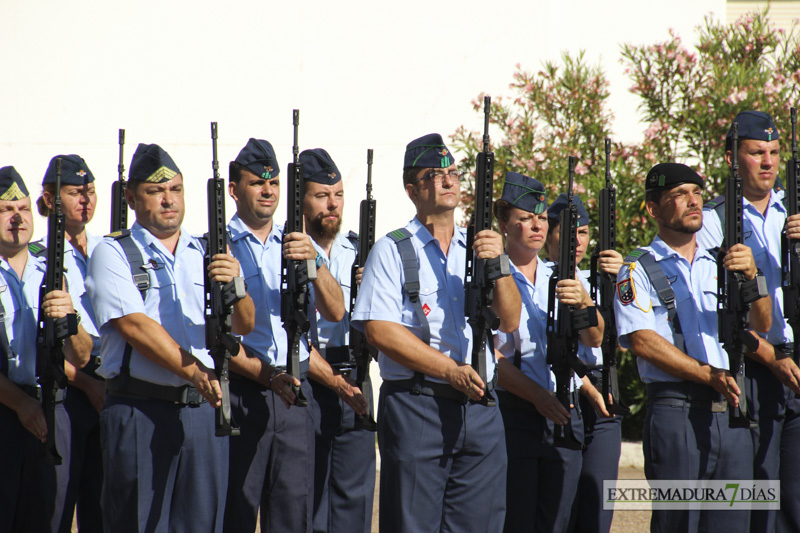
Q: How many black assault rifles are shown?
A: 10